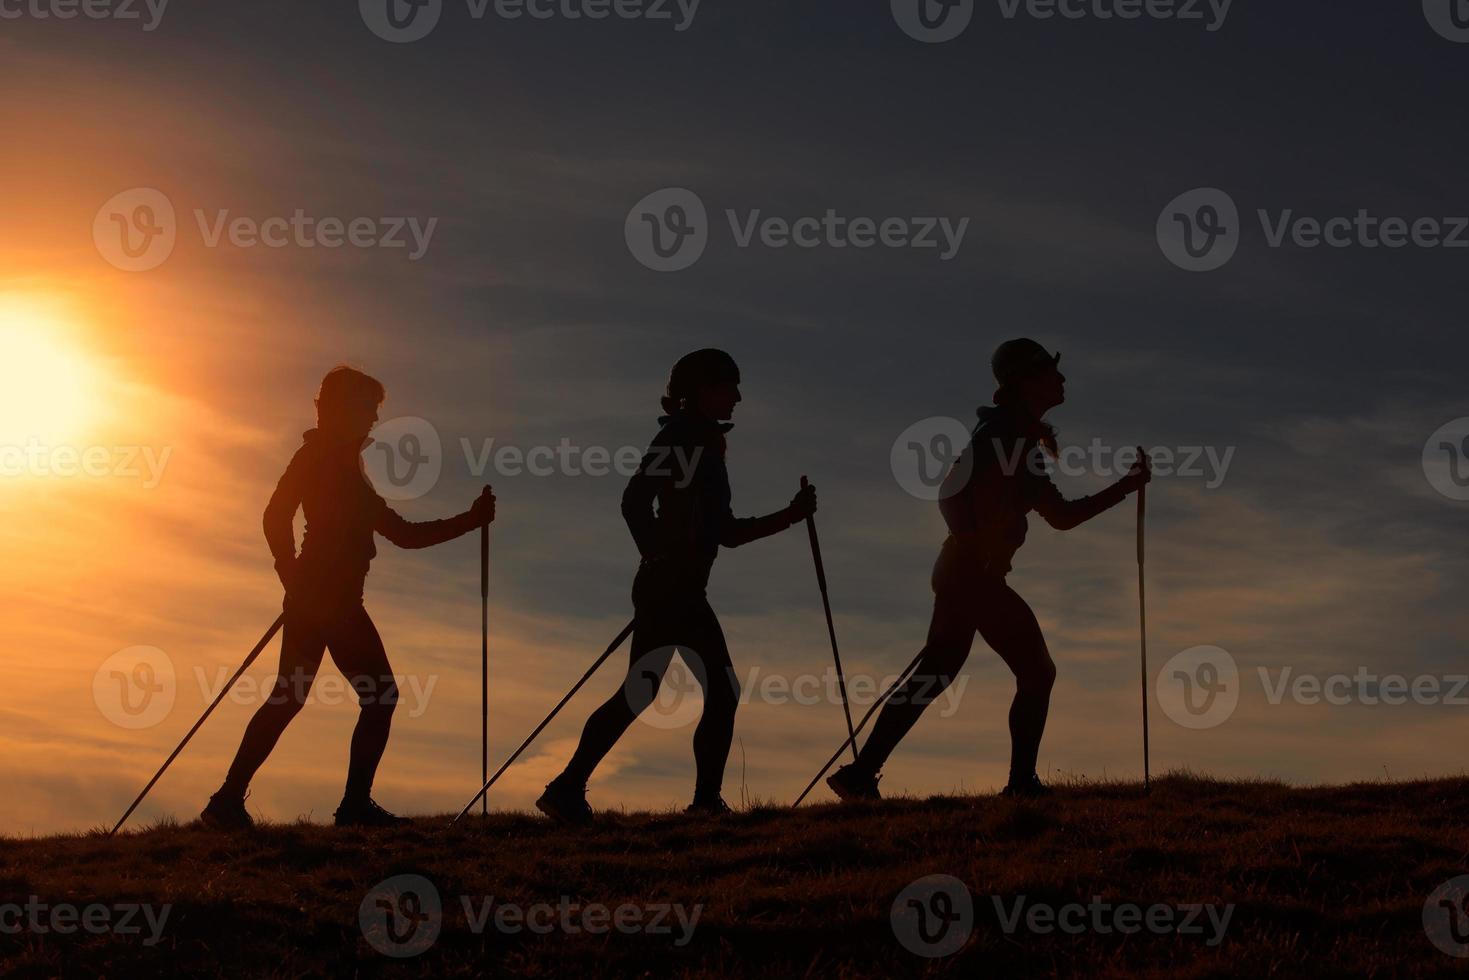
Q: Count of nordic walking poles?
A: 6